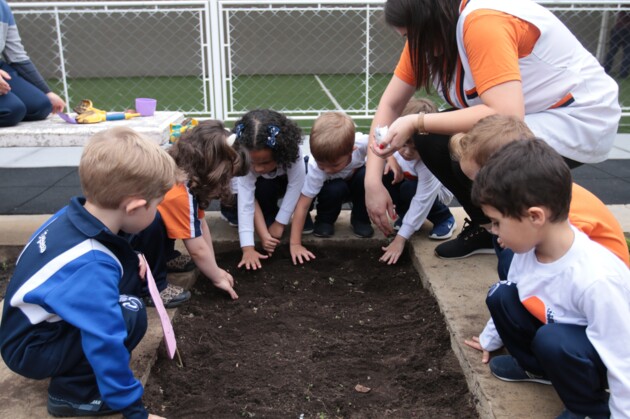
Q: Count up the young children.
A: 7